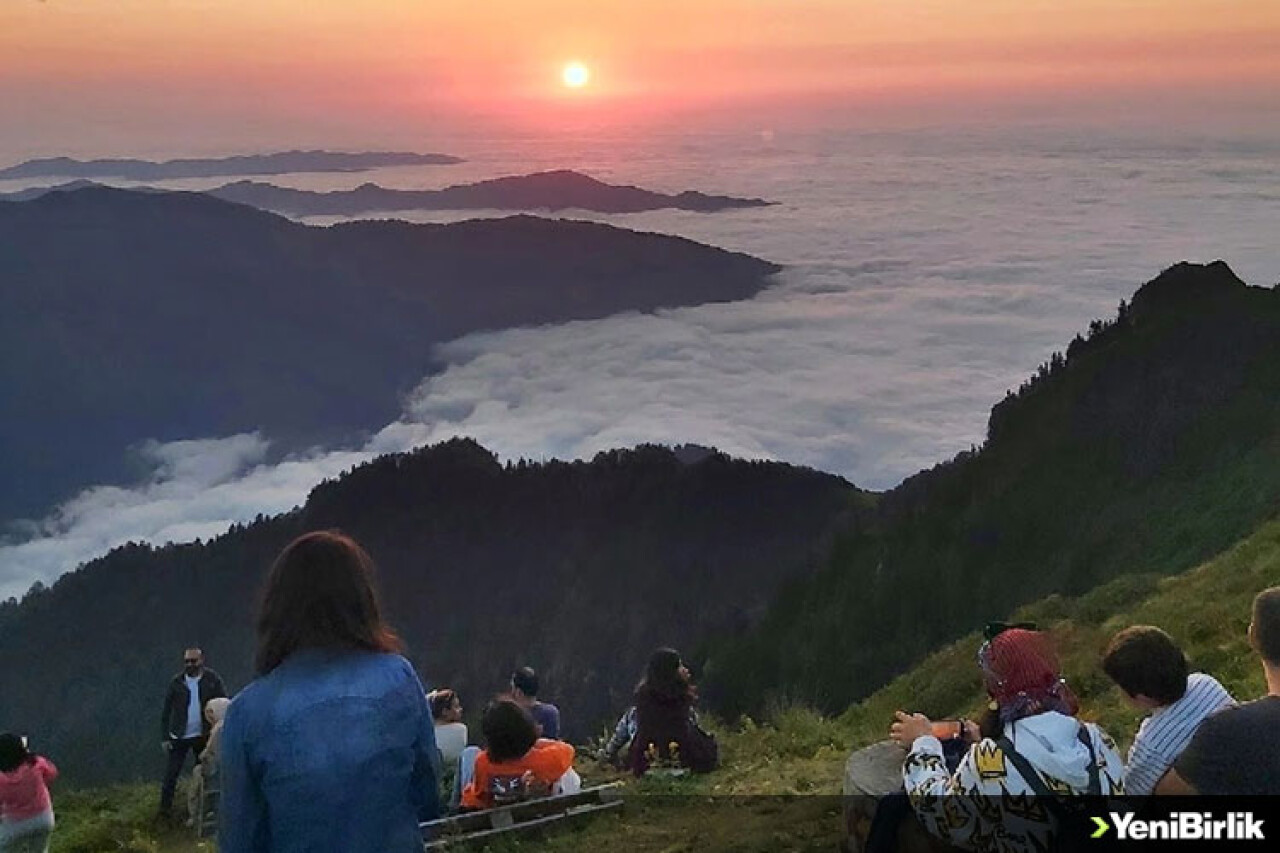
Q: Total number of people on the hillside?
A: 11